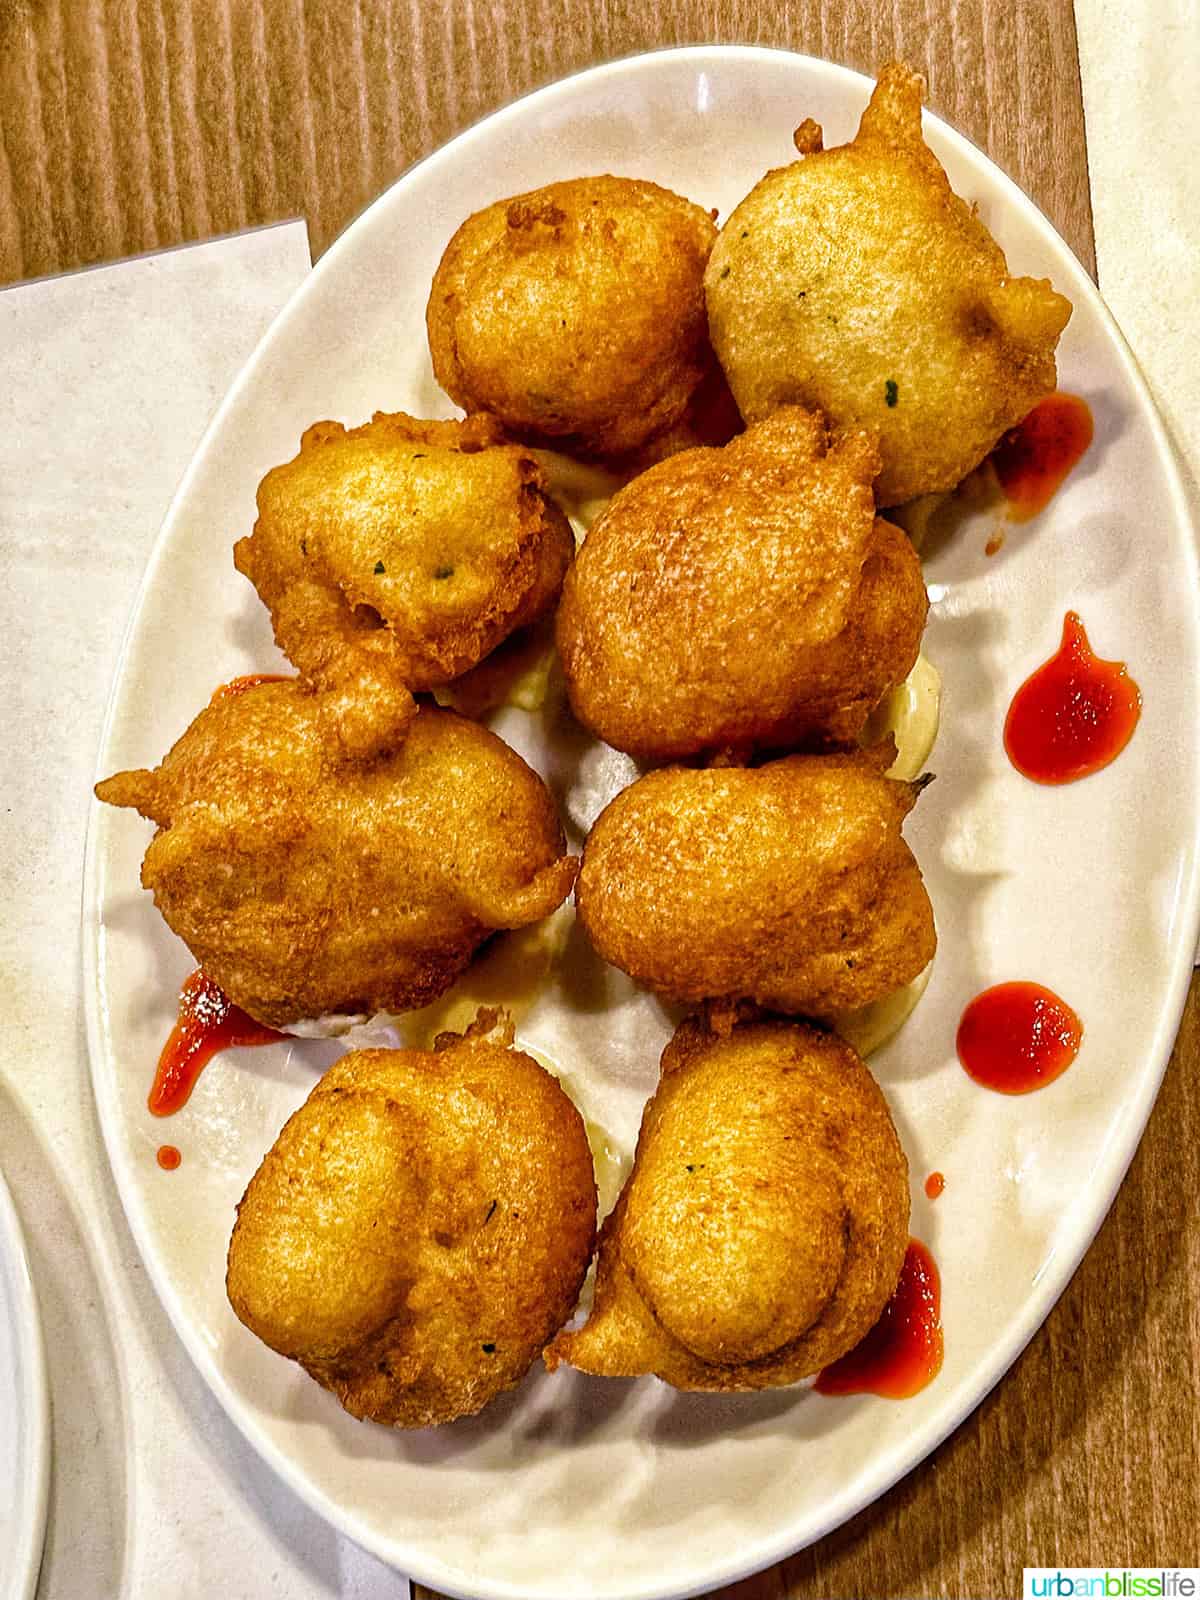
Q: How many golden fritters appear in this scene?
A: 8